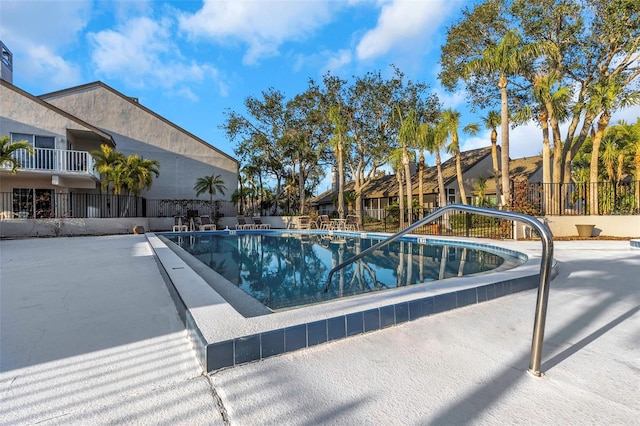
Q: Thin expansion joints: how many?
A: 1